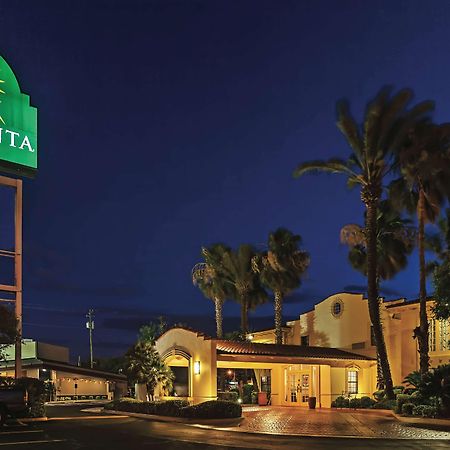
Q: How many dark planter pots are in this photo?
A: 1